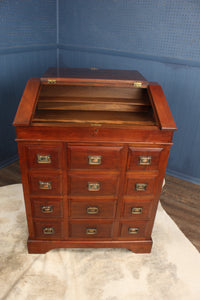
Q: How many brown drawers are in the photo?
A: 12